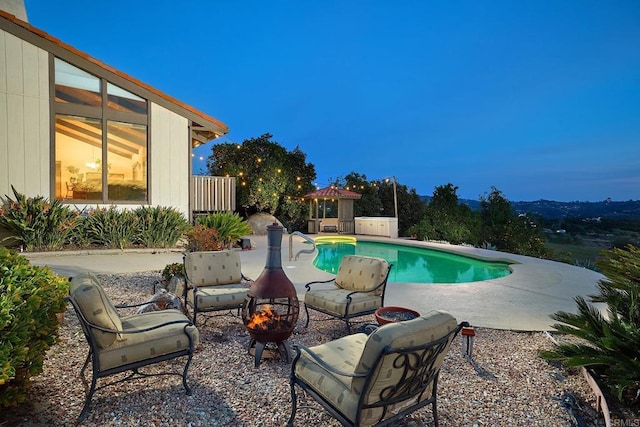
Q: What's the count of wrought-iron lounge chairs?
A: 4